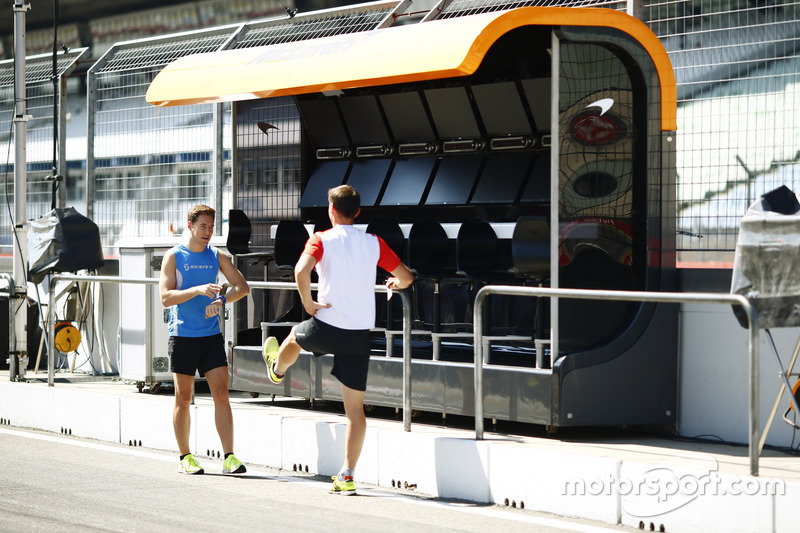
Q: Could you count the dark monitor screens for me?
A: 12